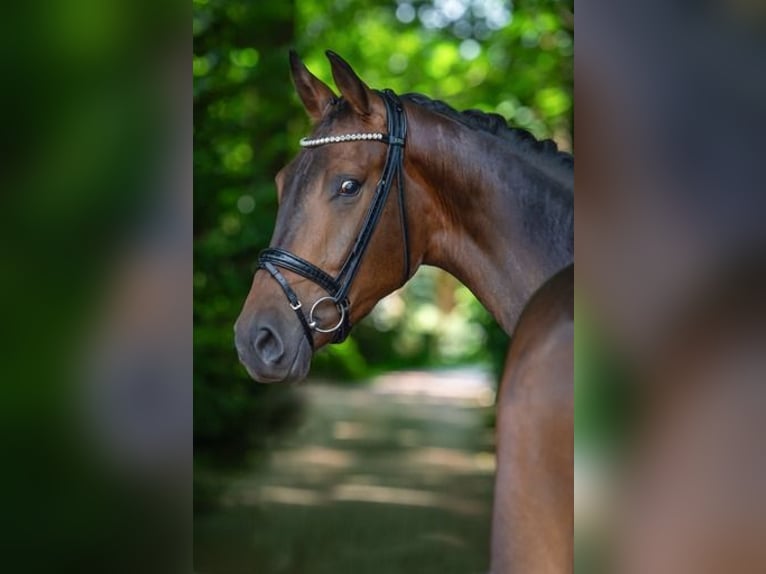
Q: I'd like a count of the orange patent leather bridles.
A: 0